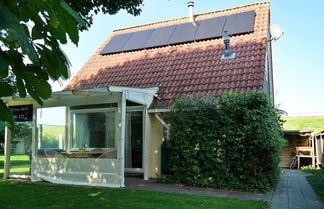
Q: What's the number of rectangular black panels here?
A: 6